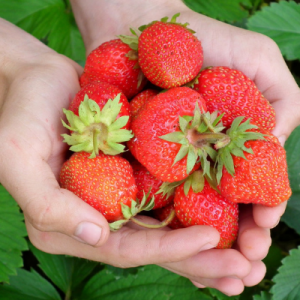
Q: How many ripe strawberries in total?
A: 11